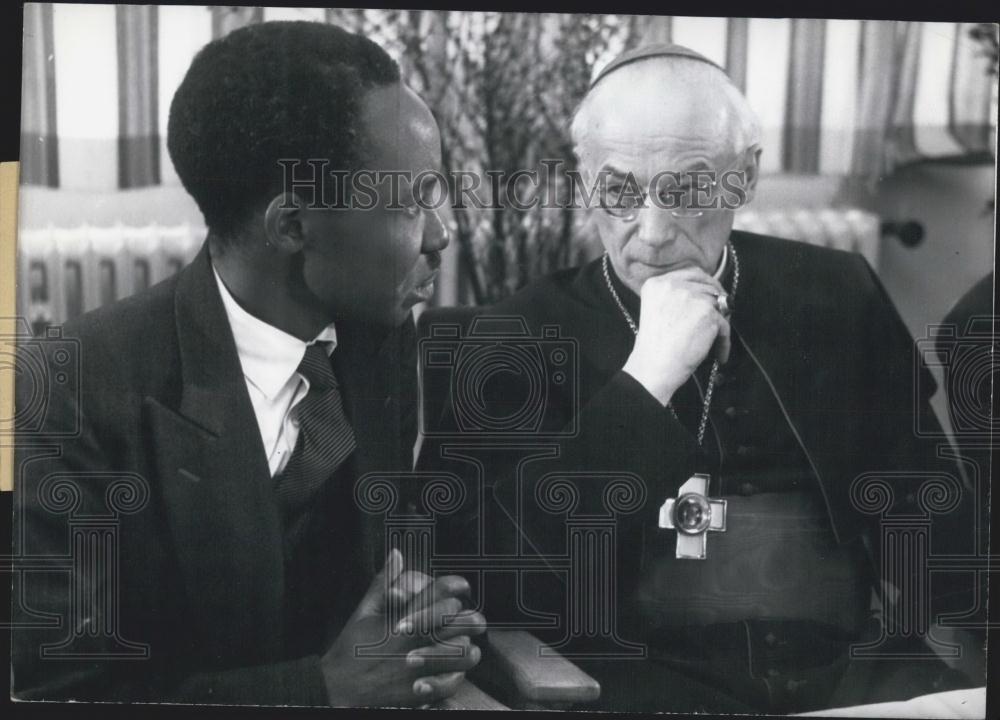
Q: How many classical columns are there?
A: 4